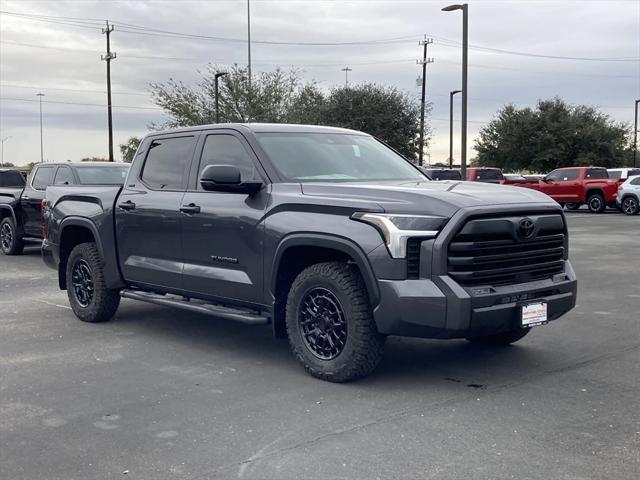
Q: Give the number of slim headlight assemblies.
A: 1